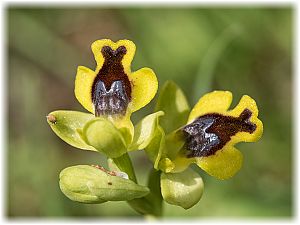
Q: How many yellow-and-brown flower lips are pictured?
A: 2